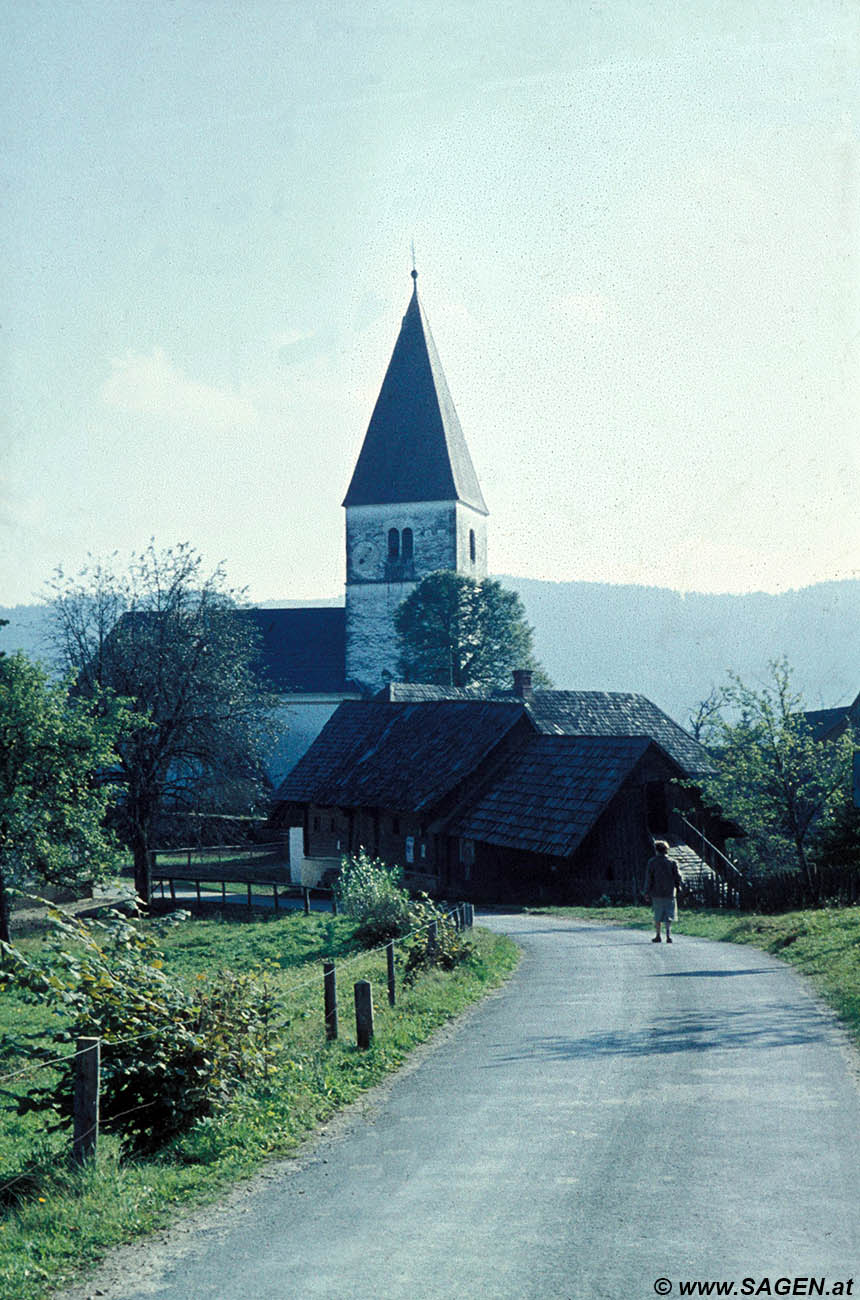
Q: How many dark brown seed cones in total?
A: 0